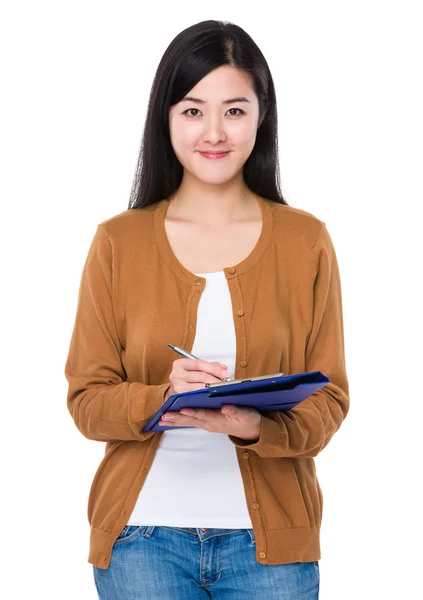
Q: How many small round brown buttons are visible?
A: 6